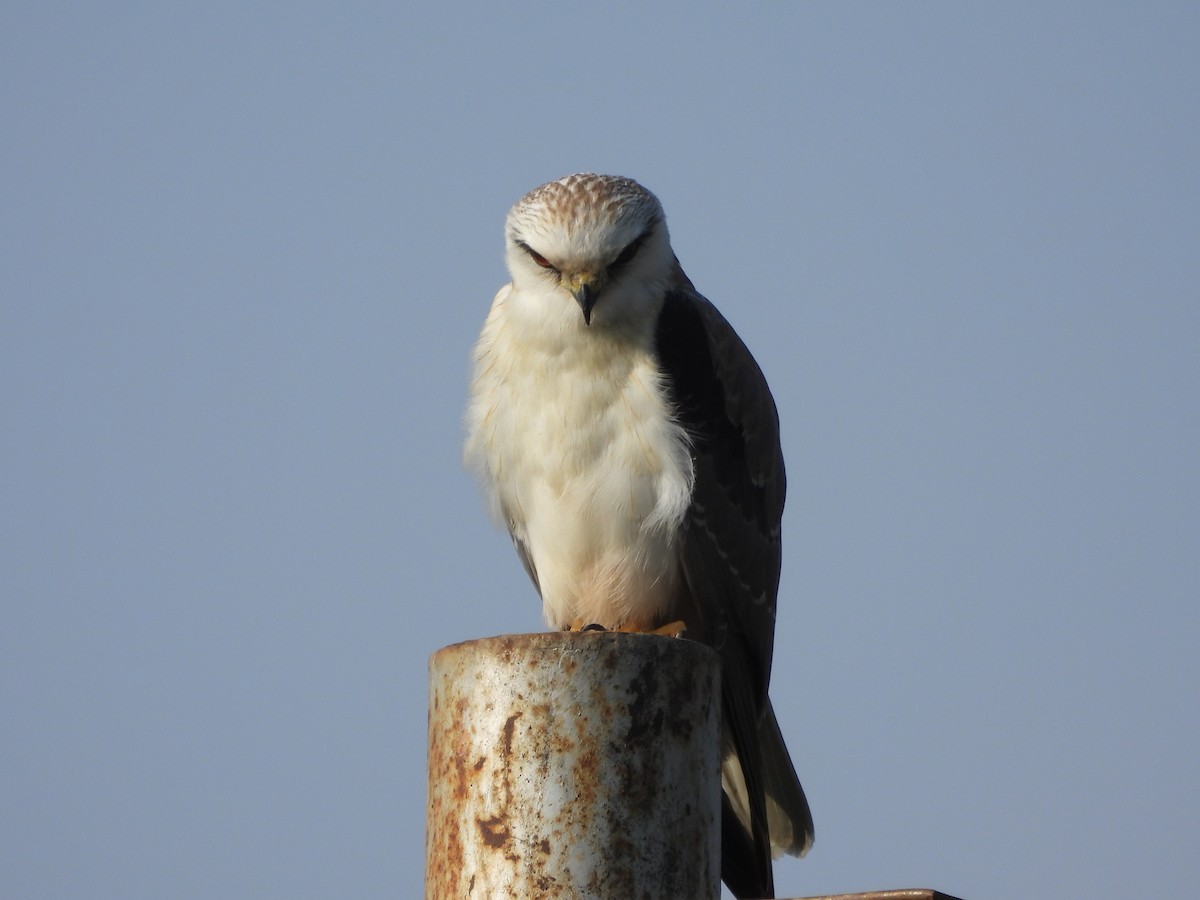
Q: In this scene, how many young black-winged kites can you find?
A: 1